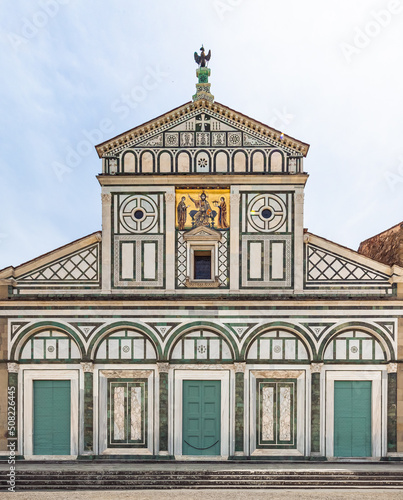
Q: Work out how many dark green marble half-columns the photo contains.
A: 6